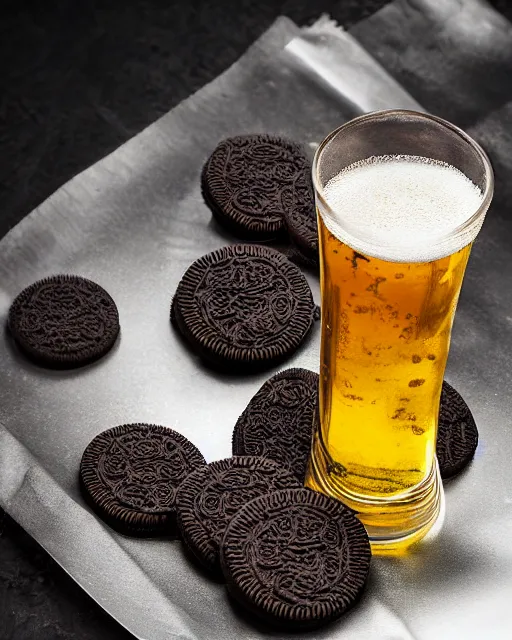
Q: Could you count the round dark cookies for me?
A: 9